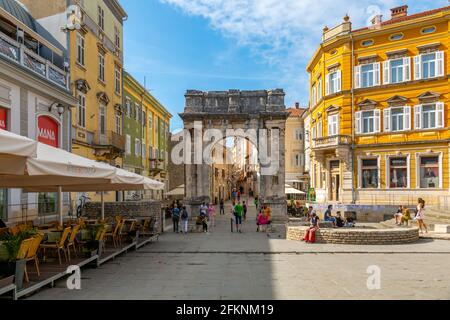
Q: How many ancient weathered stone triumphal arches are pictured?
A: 1